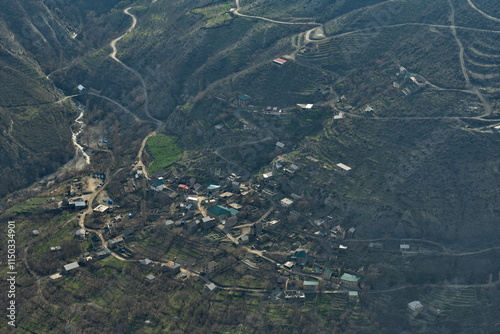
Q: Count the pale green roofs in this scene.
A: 3